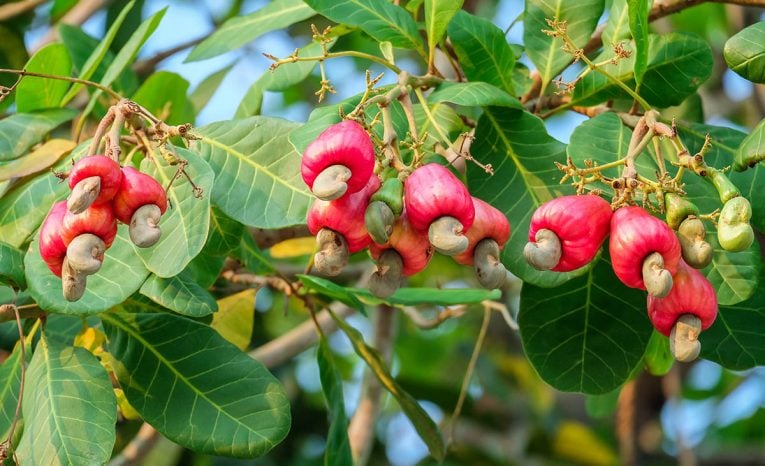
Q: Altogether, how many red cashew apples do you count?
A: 12